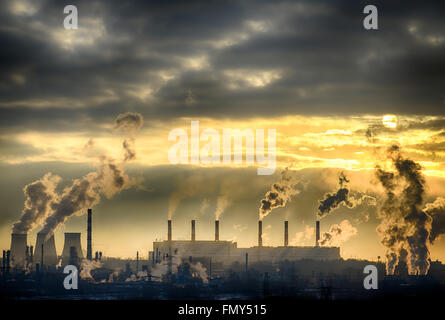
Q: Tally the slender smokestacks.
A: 7